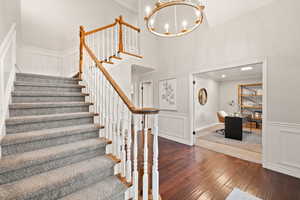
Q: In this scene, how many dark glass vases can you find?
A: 0